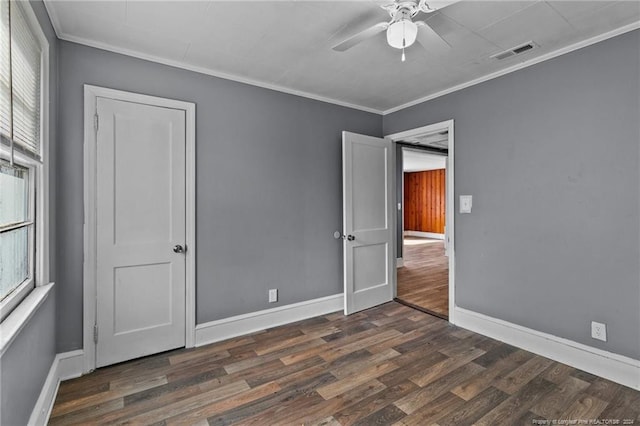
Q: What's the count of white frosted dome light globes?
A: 1